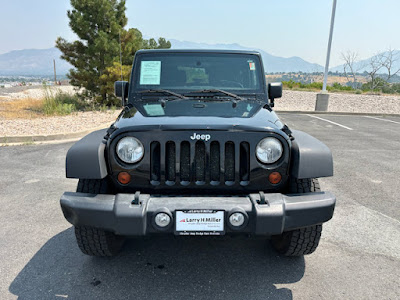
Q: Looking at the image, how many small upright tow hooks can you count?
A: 2